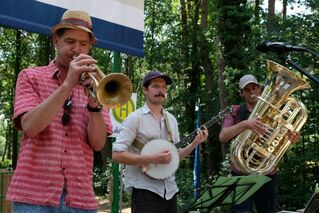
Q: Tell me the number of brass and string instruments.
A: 3